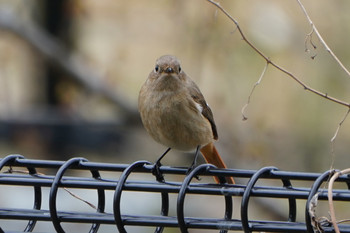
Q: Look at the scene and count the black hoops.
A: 6